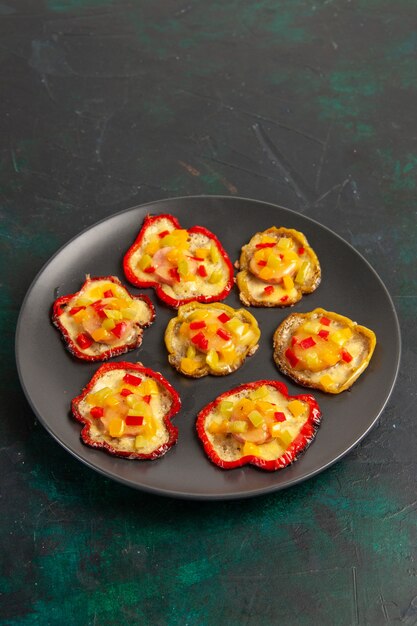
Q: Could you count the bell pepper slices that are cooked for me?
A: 7